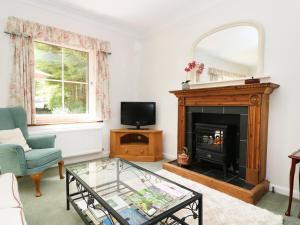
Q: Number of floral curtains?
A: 2